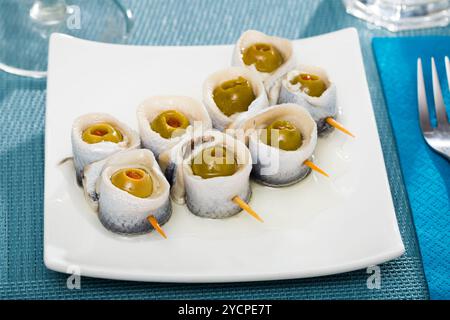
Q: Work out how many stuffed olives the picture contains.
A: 8